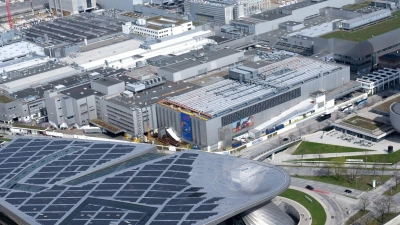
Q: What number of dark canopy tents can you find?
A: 0